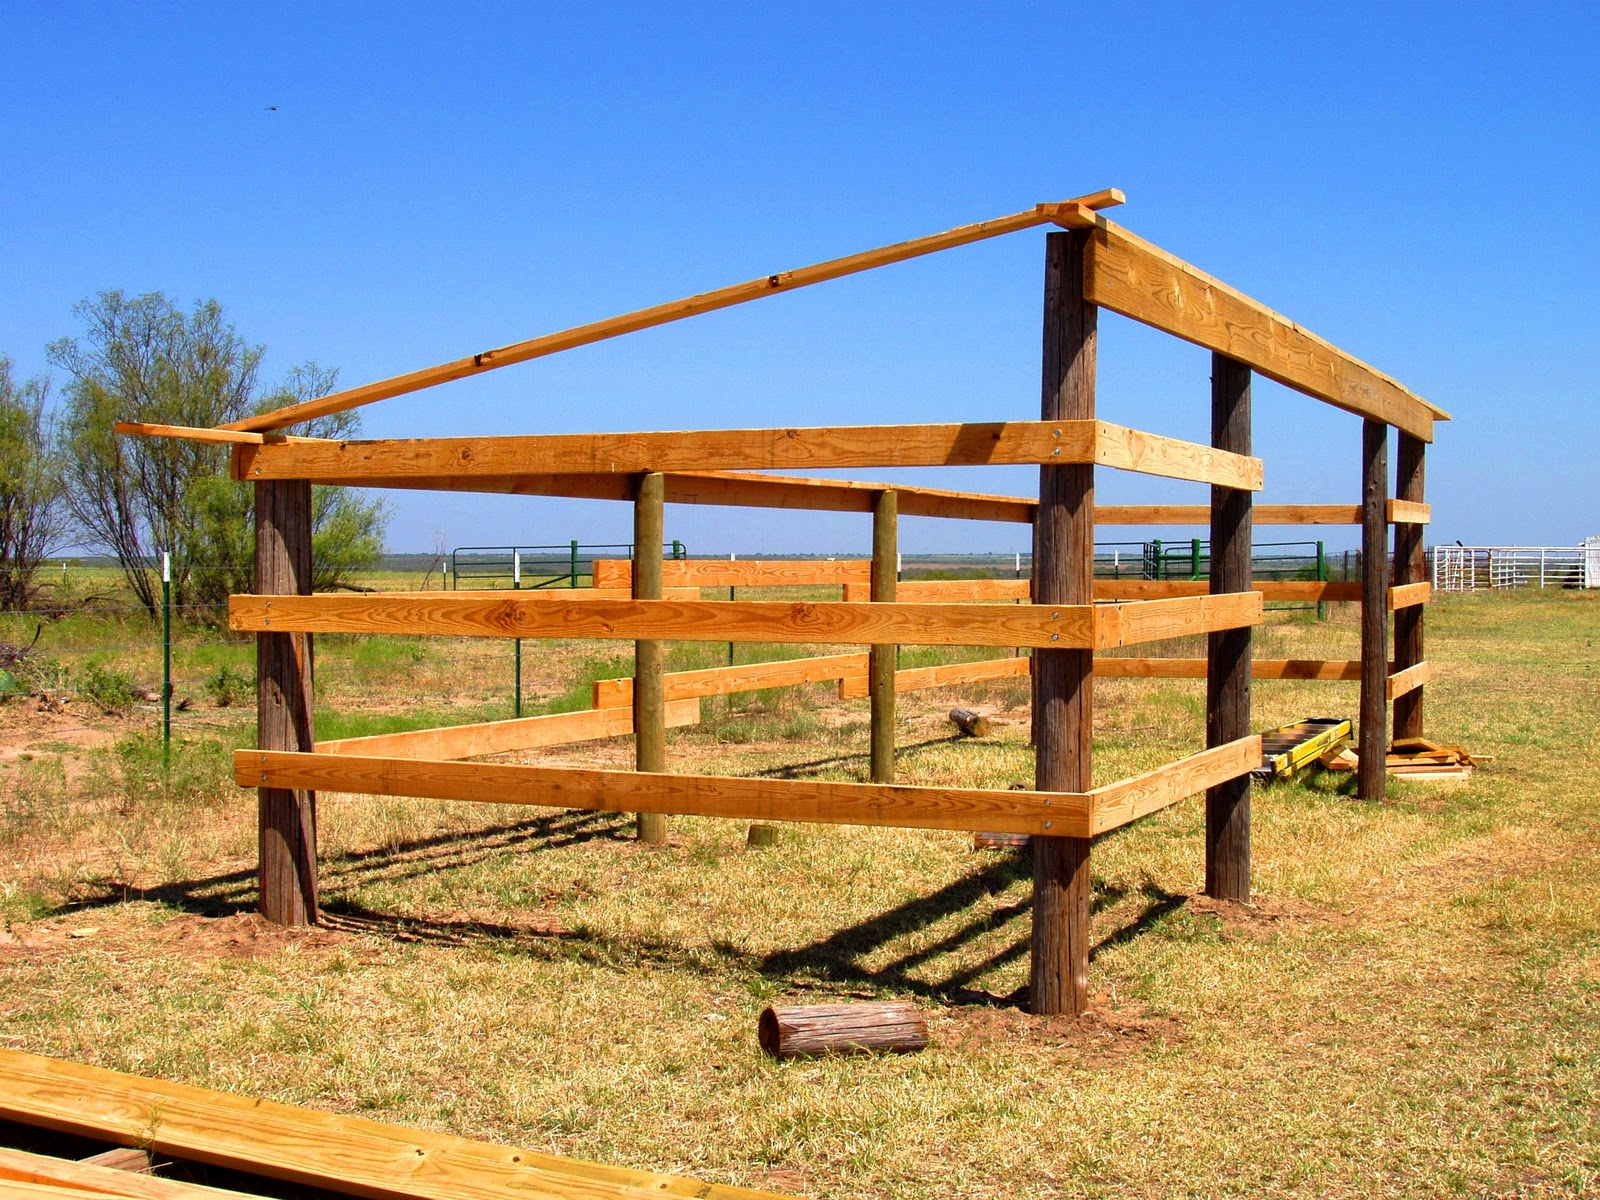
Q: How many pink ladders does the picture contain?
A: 0